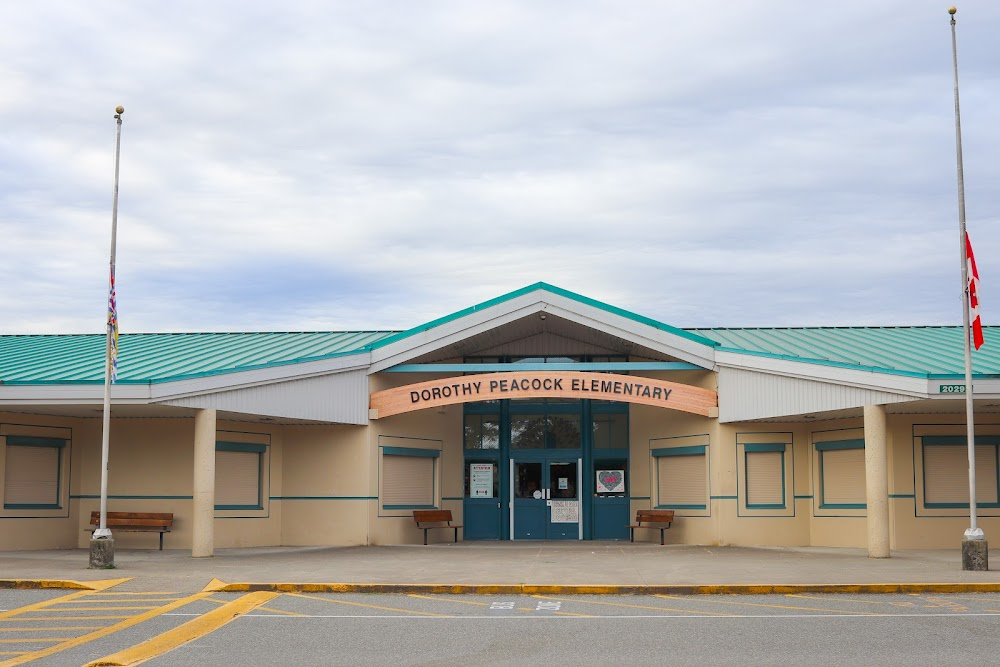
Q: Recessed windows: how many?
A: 7